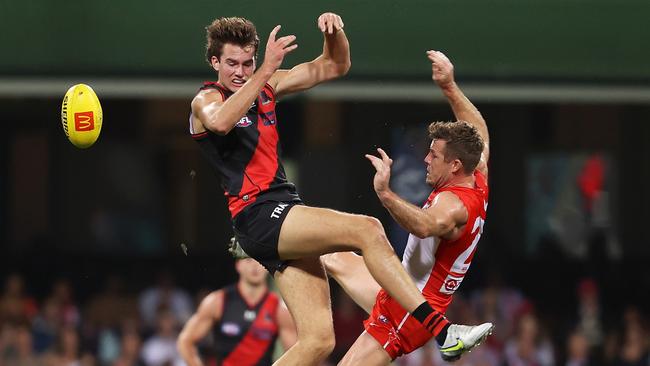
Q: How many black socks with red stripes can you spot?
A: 1